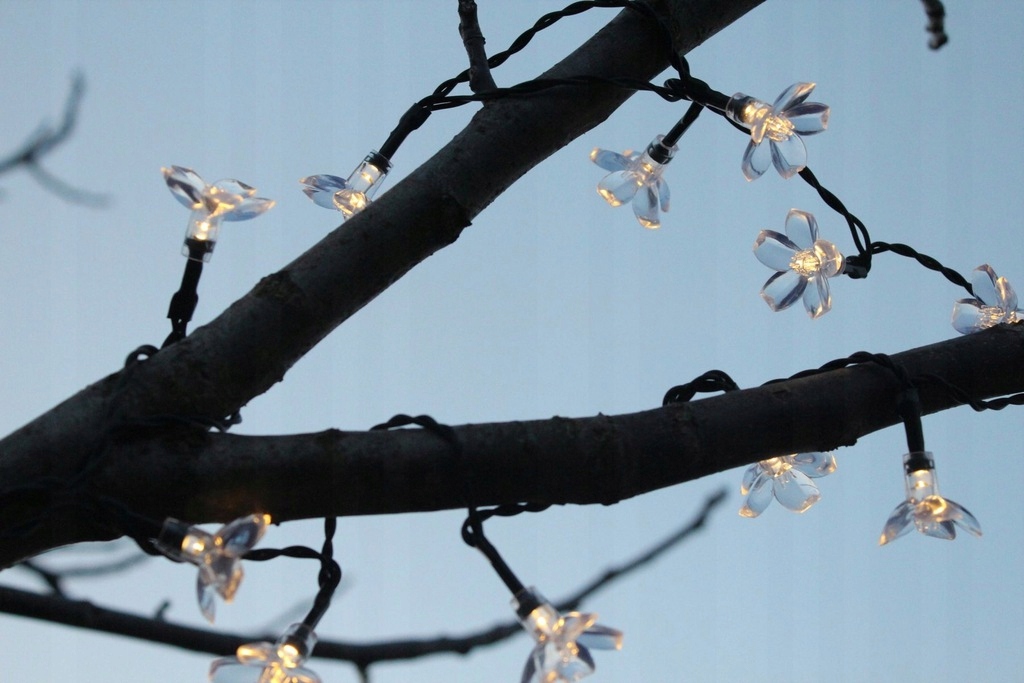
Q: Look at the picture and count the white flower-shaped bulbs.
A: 11